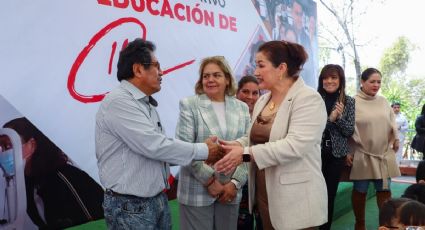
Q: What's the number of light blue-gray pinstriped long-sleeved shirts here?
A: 1